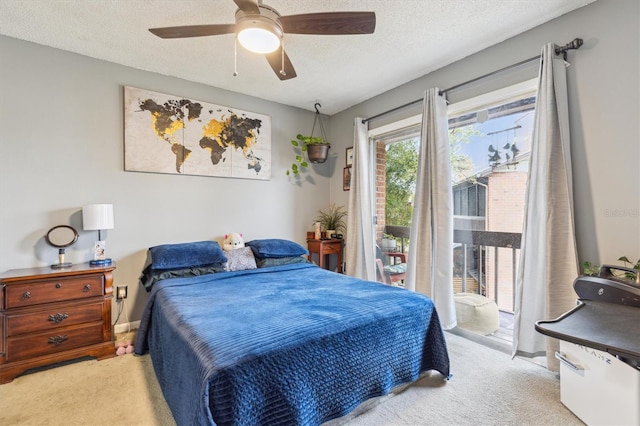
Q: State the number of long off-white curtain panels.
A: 3